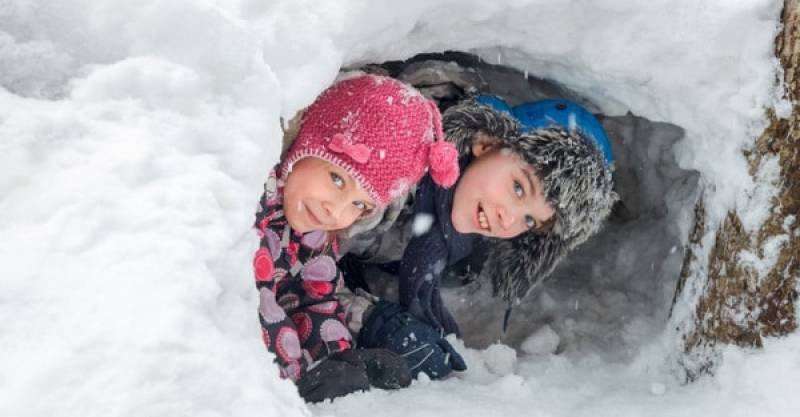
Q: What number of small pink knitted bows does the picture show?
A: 1